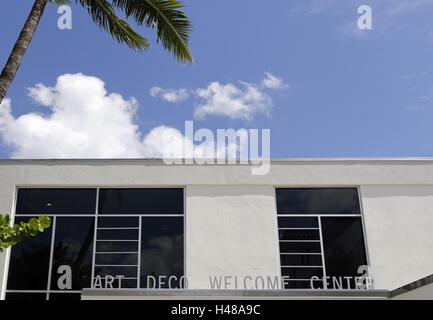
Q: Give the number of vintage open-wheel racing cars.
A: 0